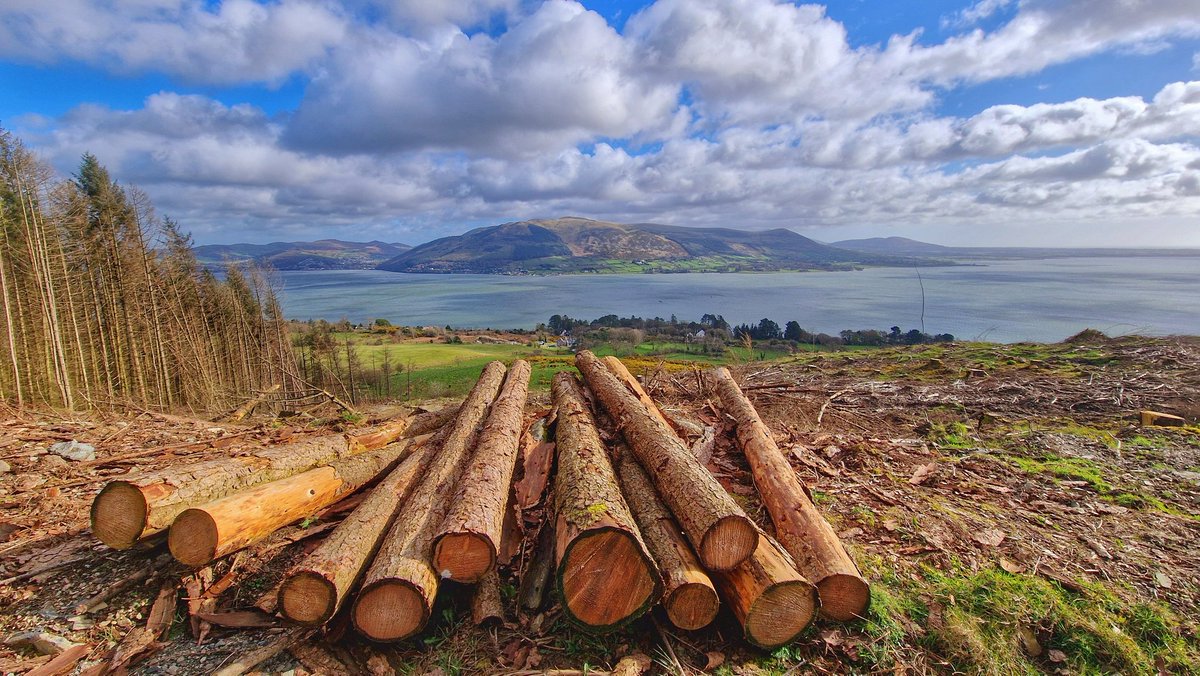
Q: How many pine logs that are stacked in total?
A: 10